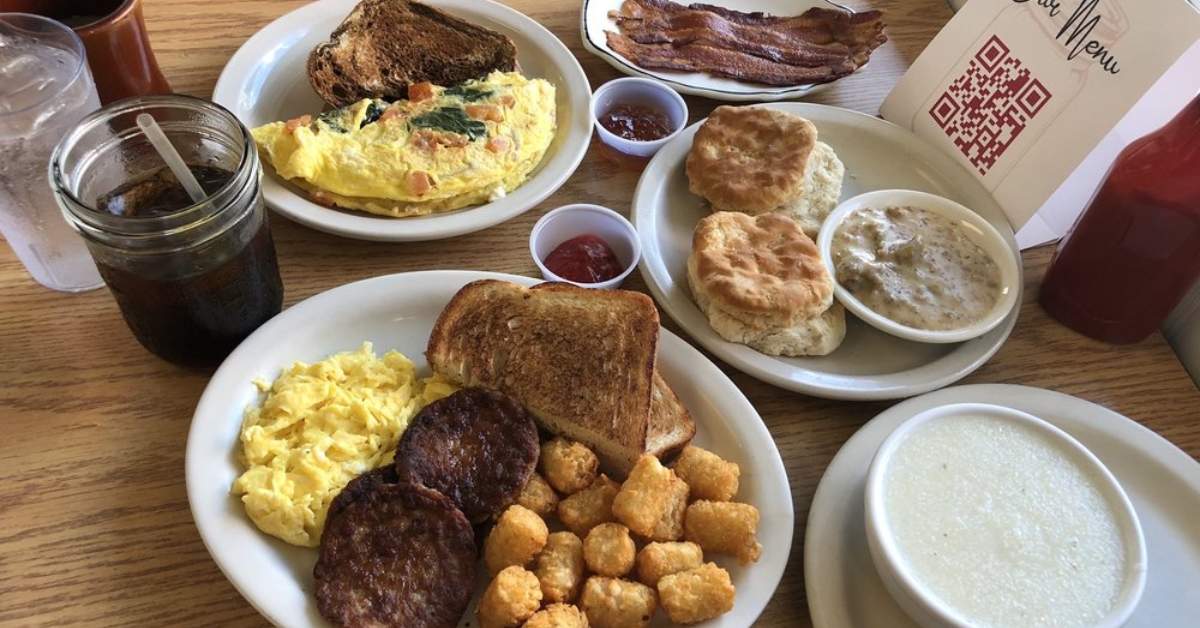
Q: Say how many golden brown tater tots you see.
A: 15